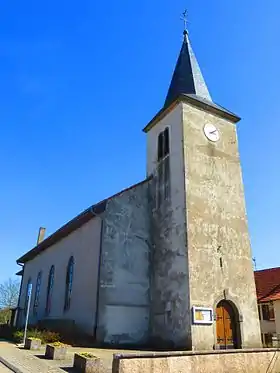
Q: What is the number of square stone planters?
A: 3